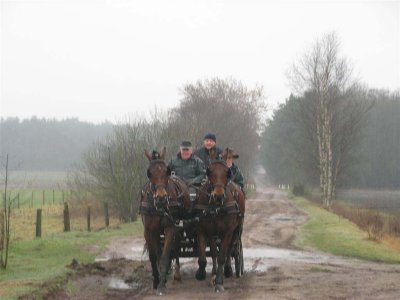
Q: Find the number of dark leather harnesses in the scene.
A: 2